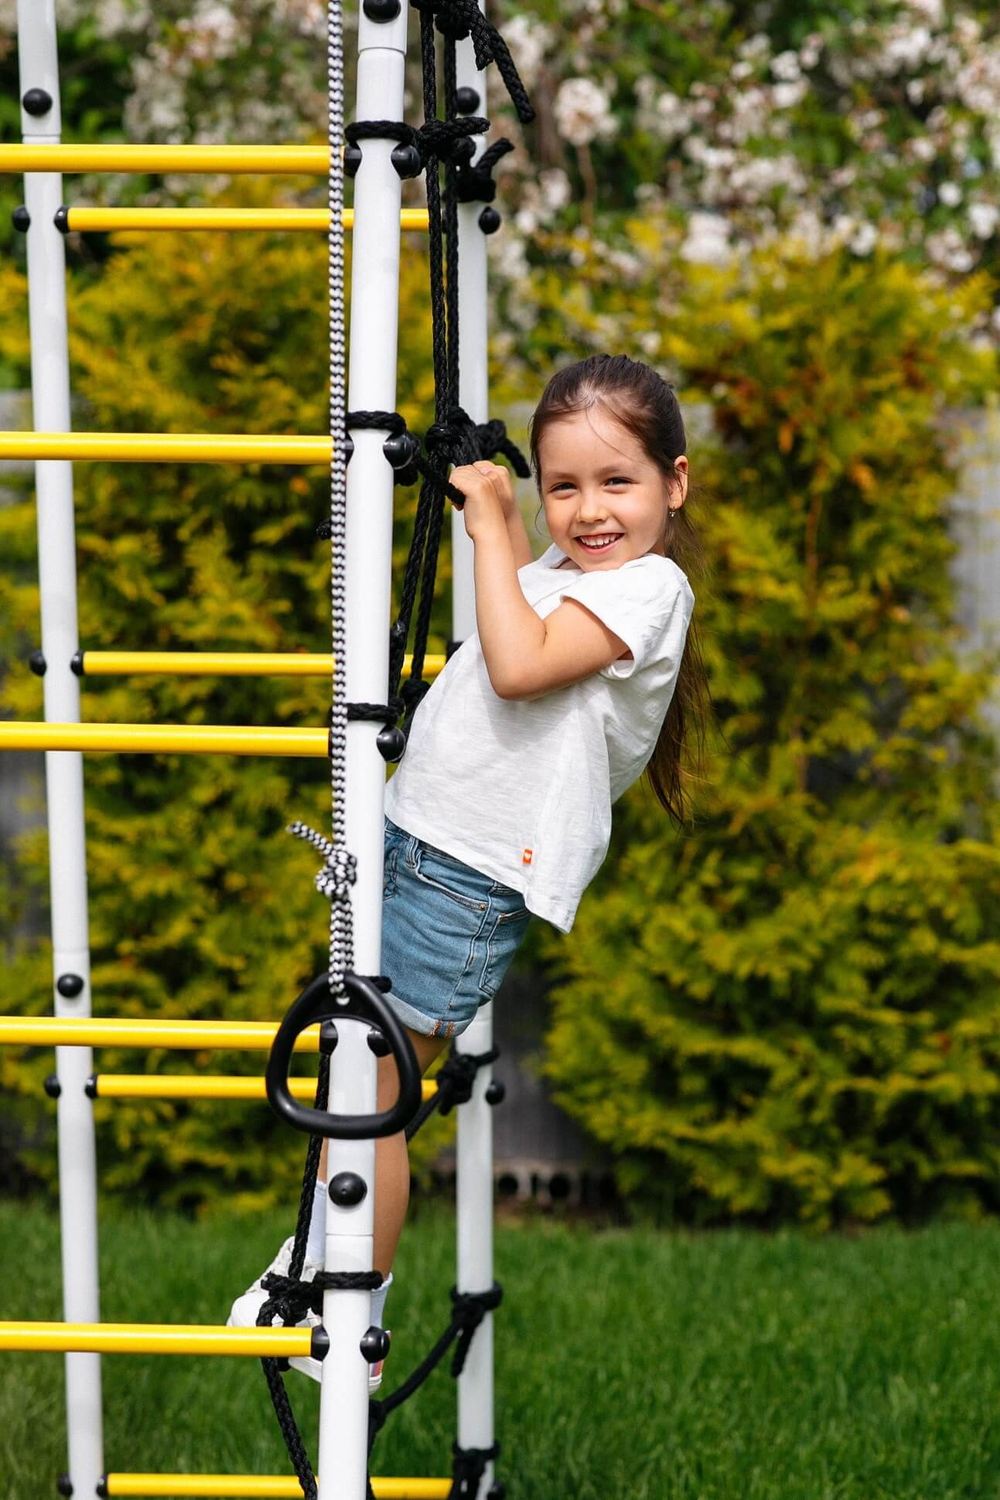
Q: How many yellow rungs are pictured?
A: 9